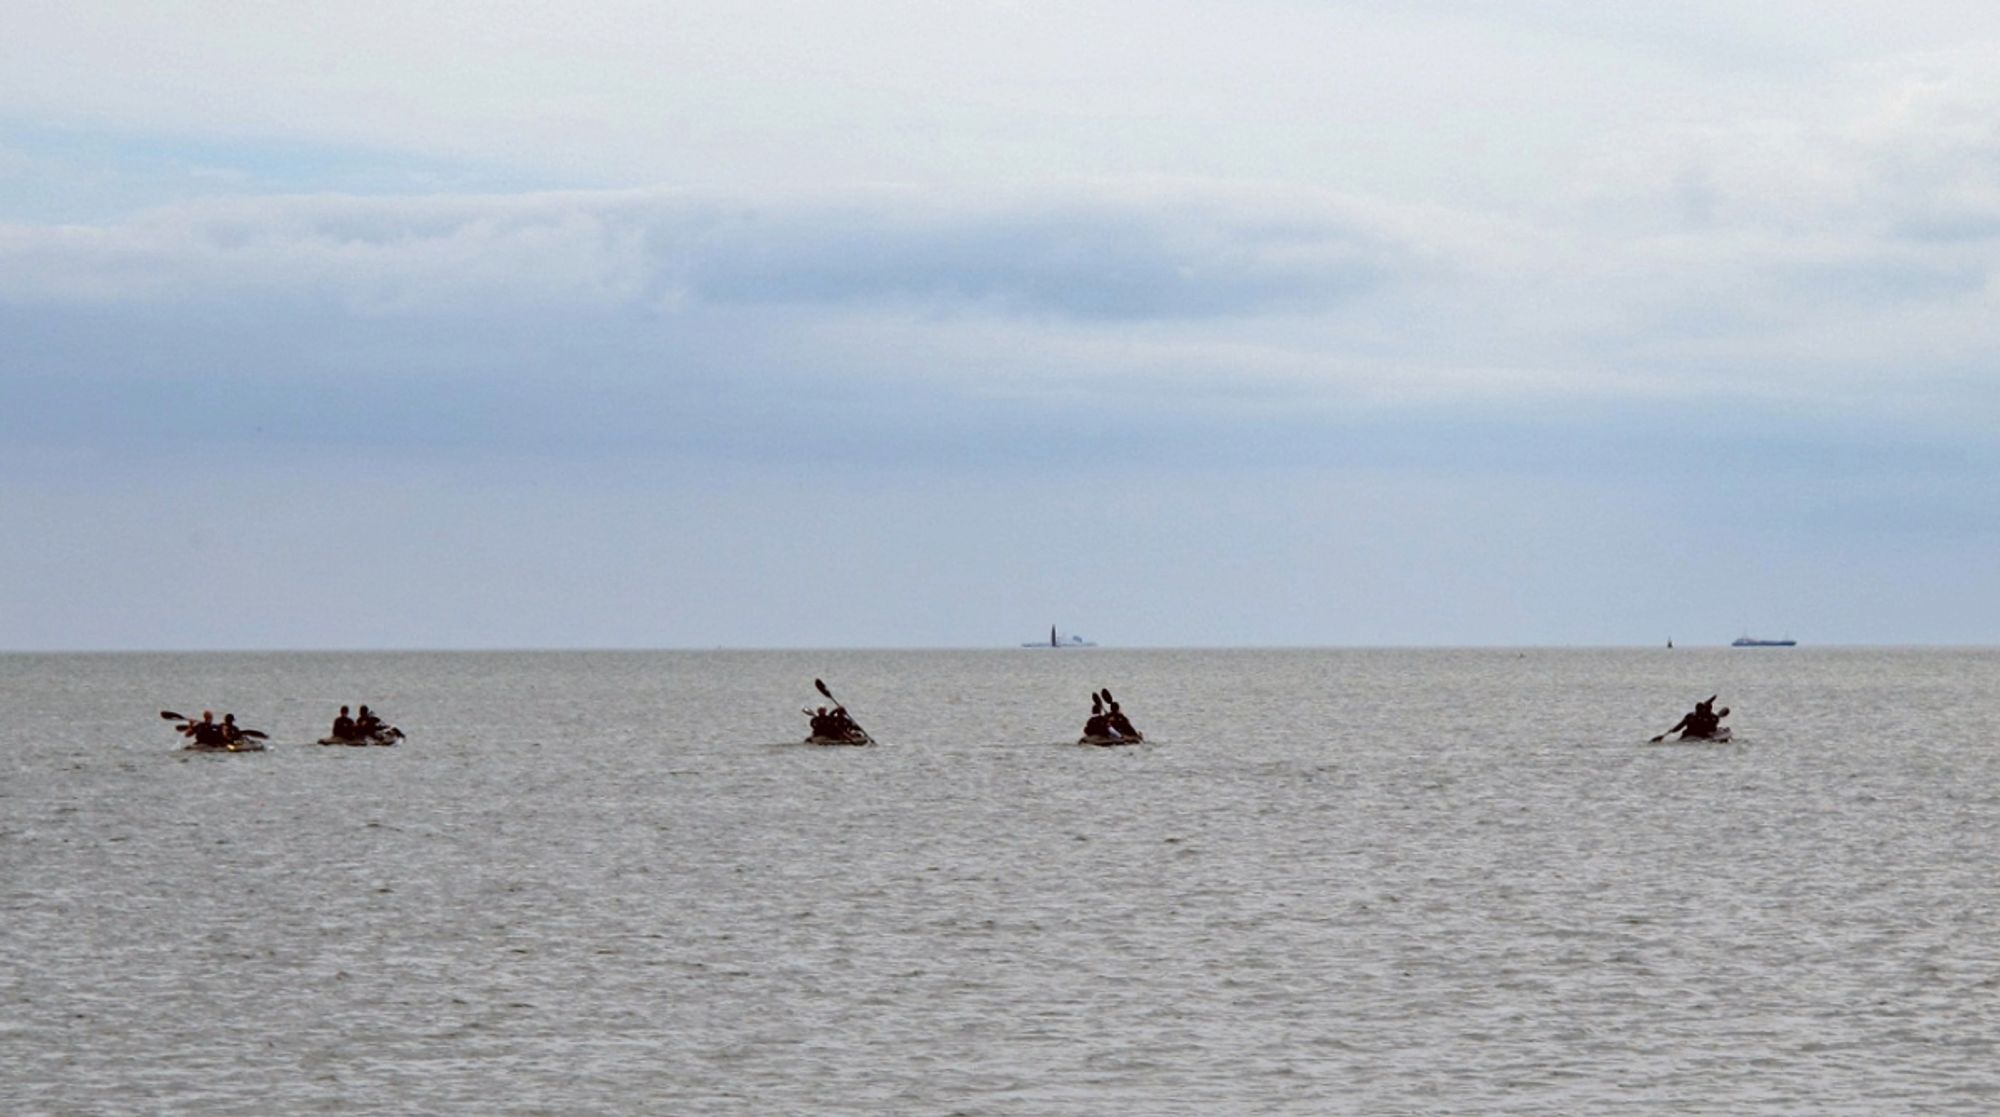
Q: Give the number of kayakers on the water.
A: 10